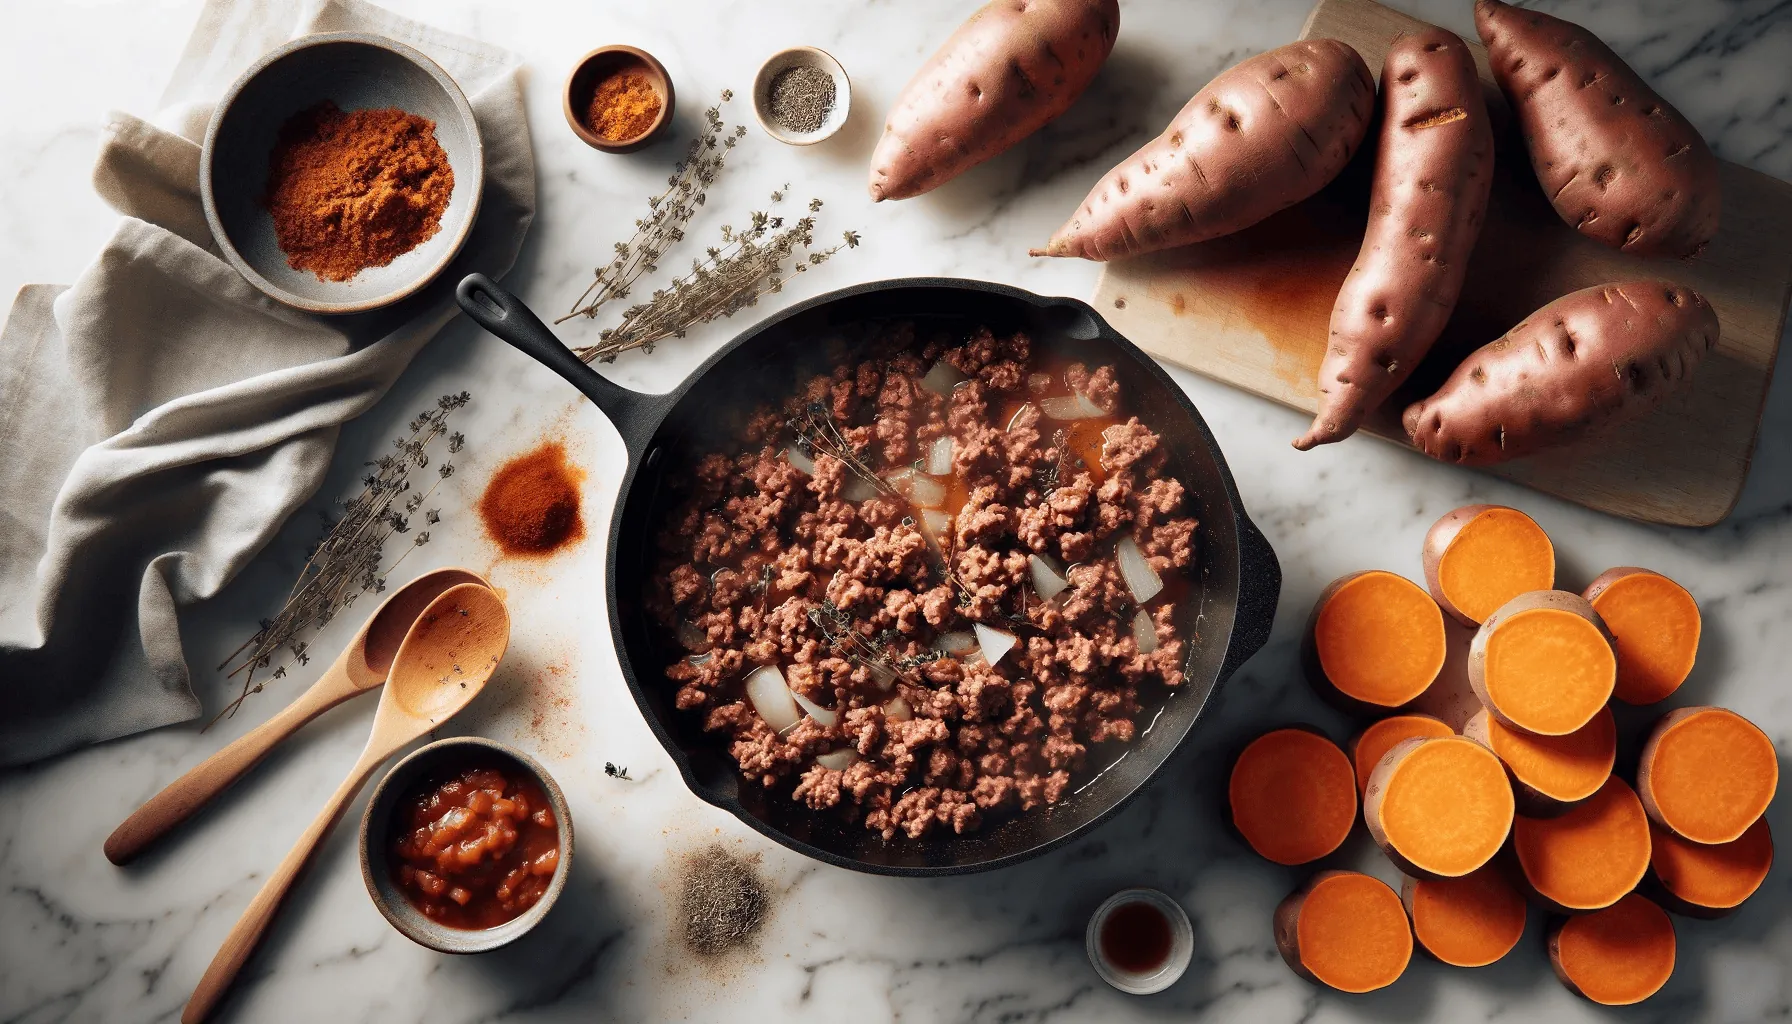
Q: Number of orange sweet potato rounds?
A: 14